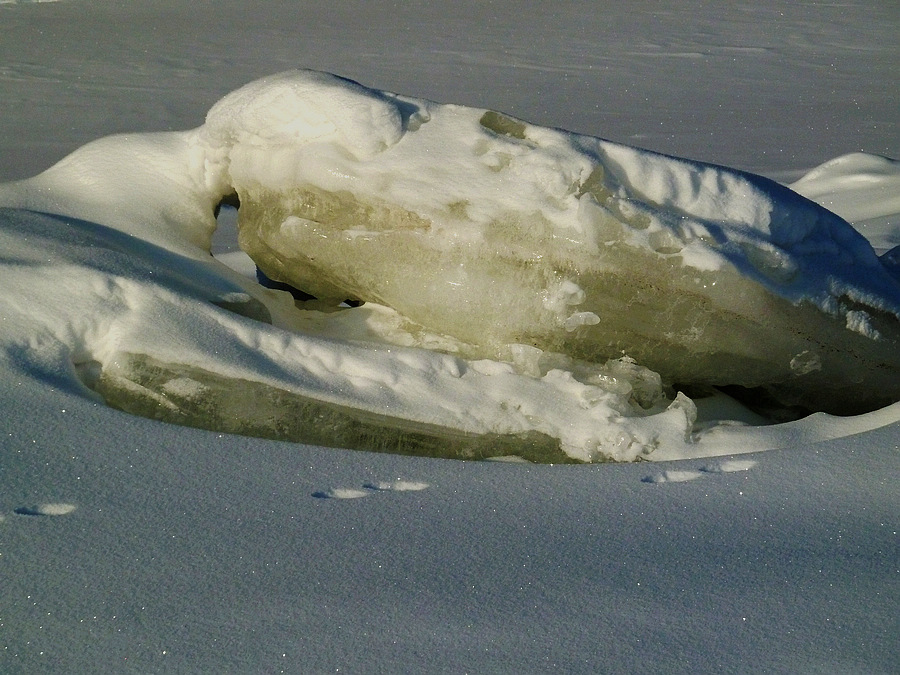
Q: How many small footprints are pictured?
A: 5